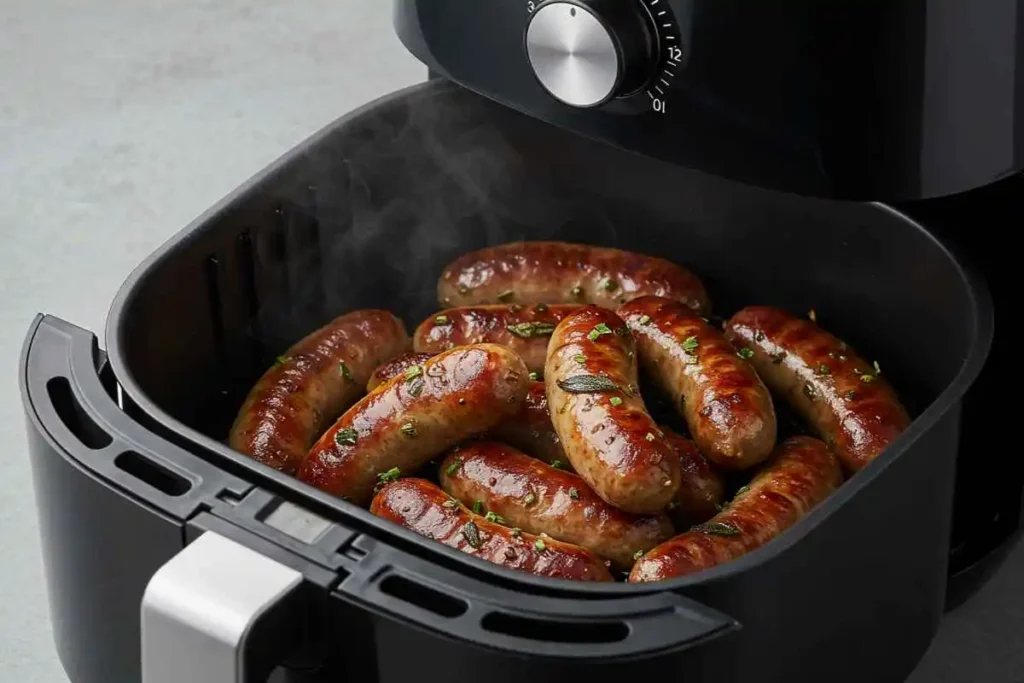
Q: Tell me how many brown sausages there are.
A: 12